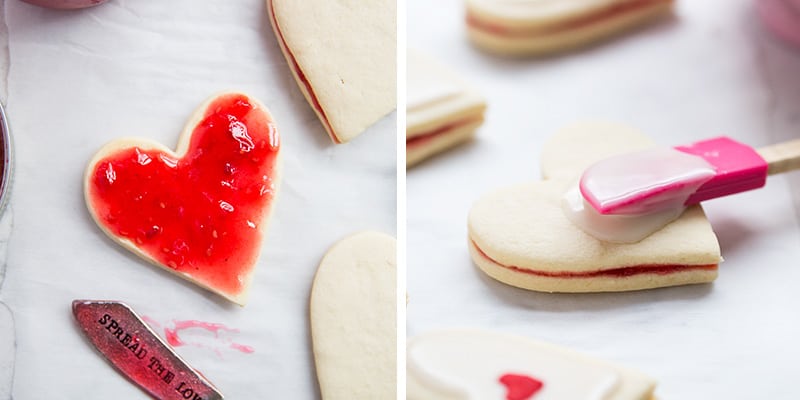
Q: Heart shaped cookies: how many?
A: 7